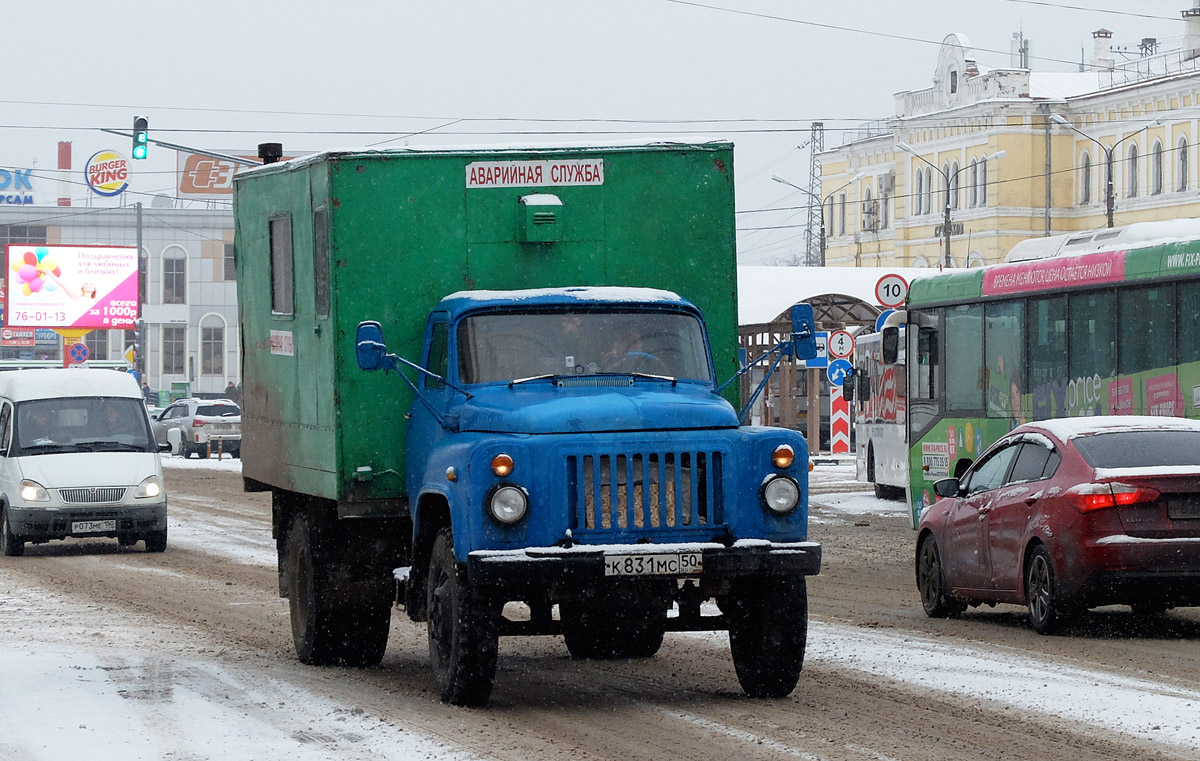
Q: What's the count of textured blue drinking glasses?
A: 0